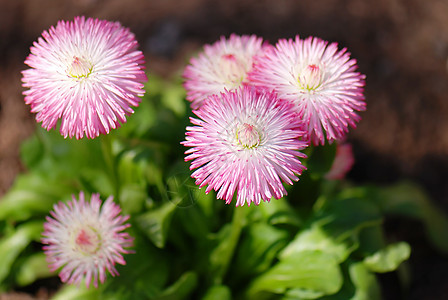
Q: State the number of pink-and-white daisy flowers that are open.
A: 5